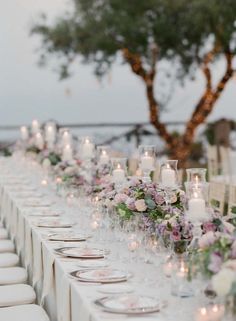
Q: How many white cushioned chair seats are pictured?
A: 6